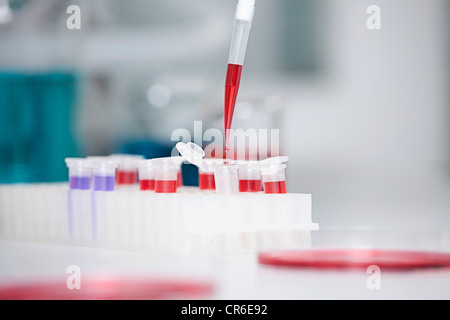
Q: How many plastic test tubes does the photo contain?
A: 10